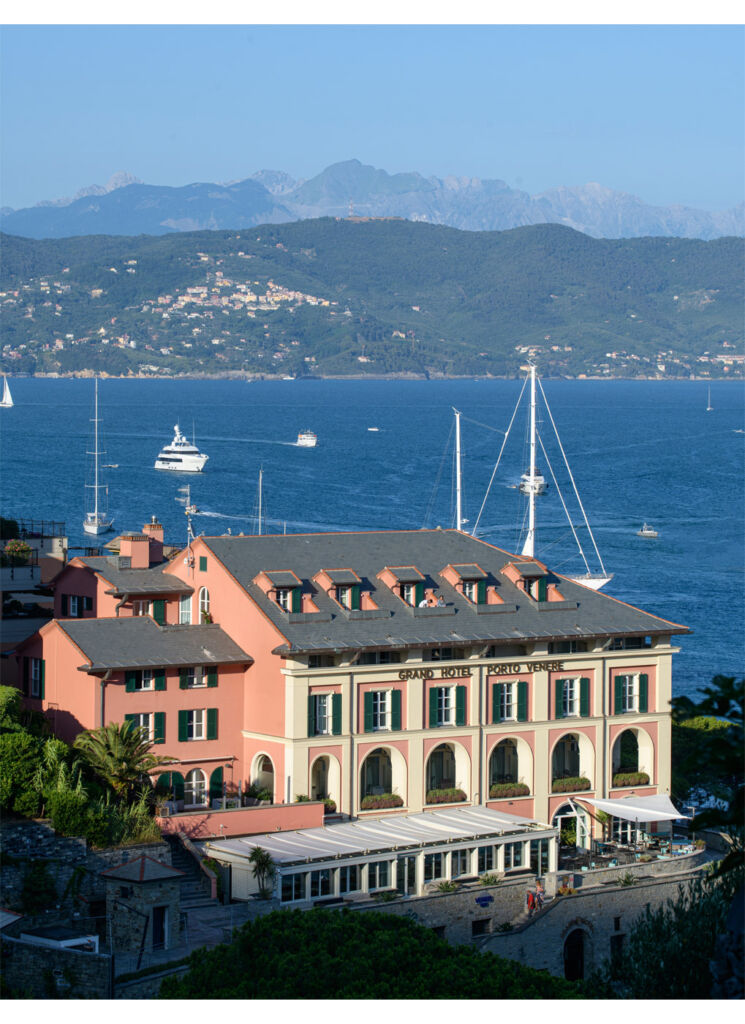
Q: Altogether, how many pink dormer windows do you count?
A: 5